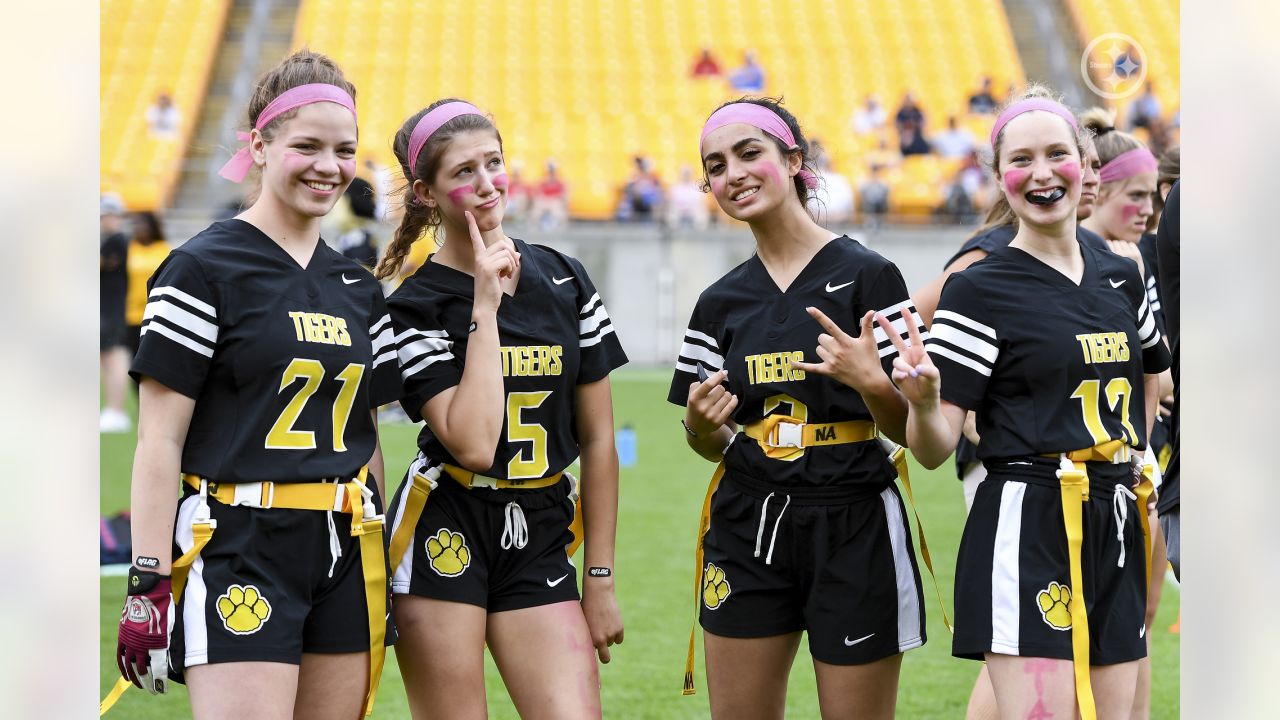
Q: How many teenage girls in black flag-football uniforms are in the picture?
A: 4